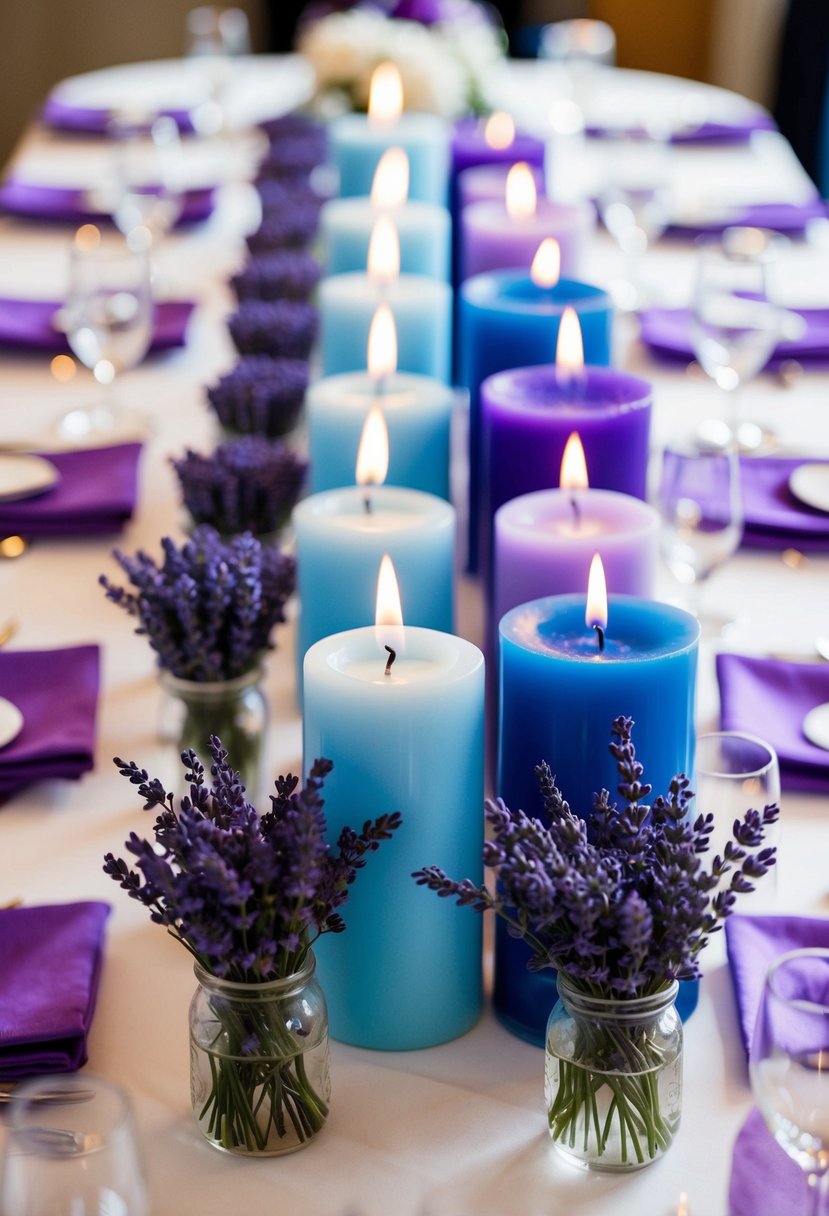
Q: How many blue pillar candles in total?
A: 8